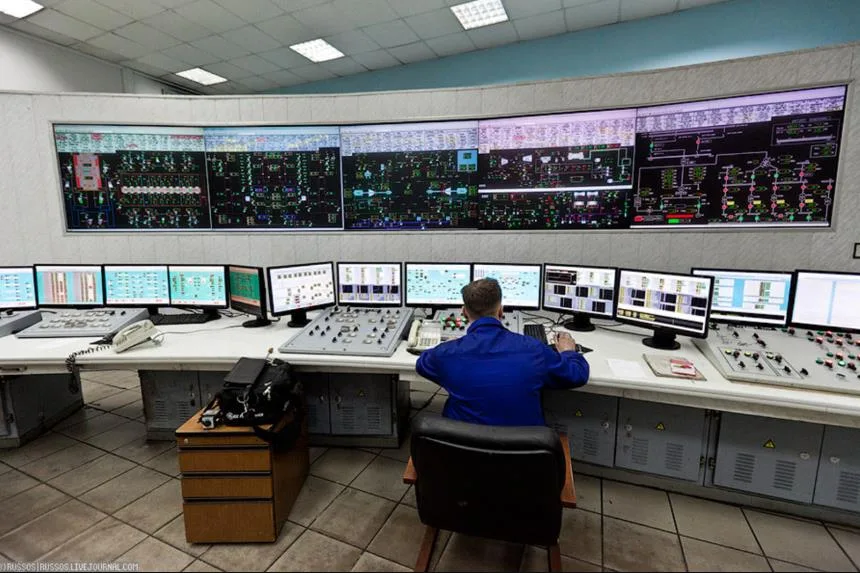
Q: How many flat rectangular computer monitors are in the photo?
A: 13